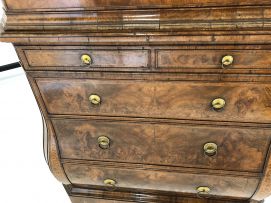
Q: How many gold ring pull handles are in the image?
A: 8